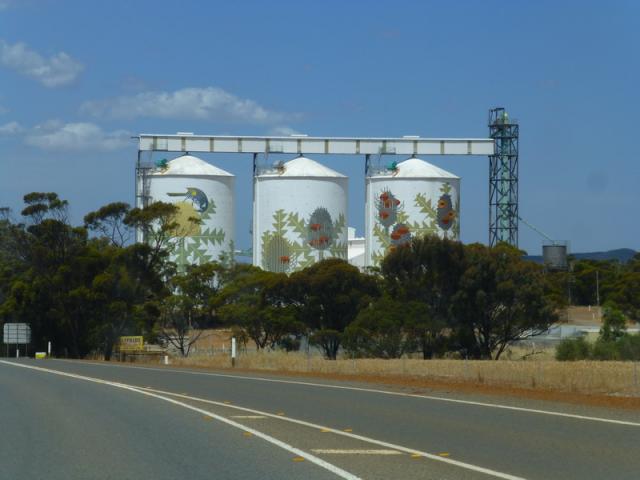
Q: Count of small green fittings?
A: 2